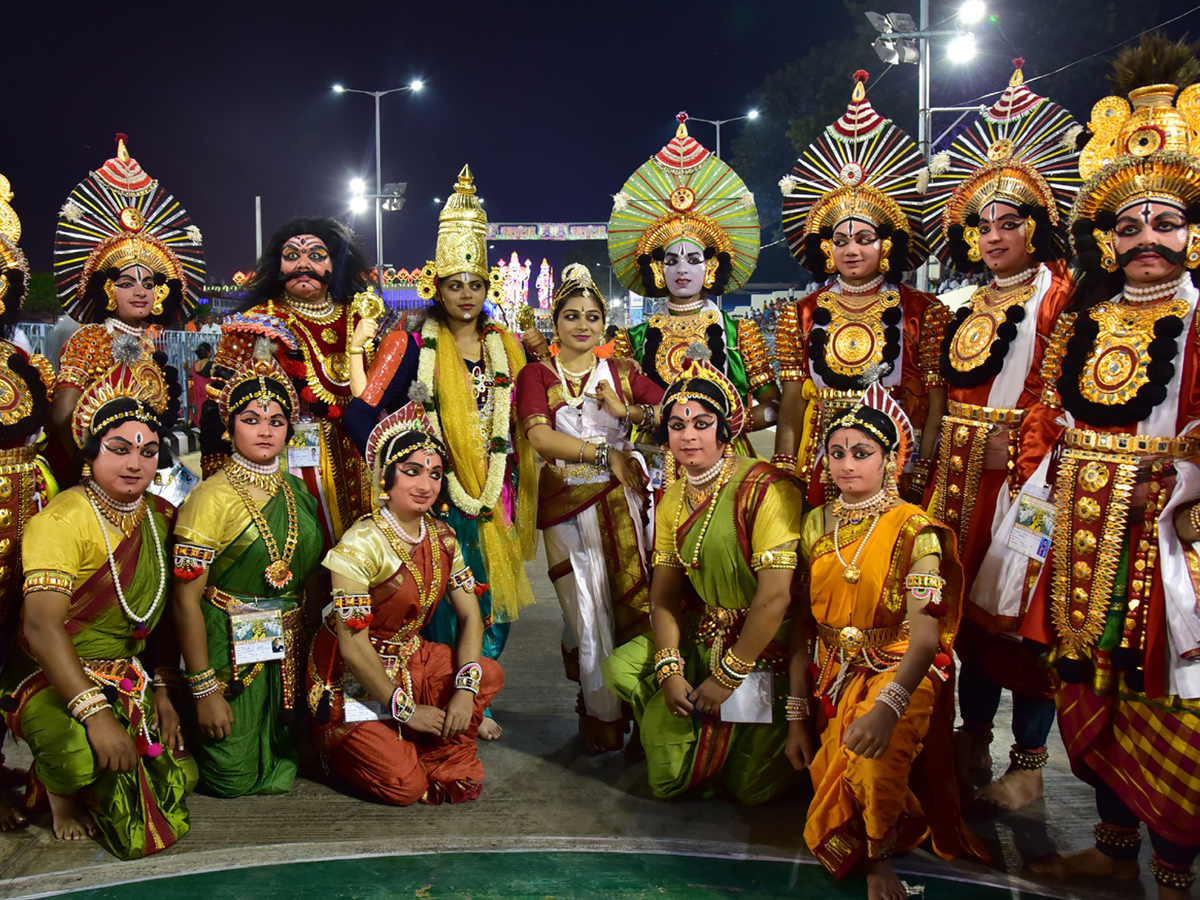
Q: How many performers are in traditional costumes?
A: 14